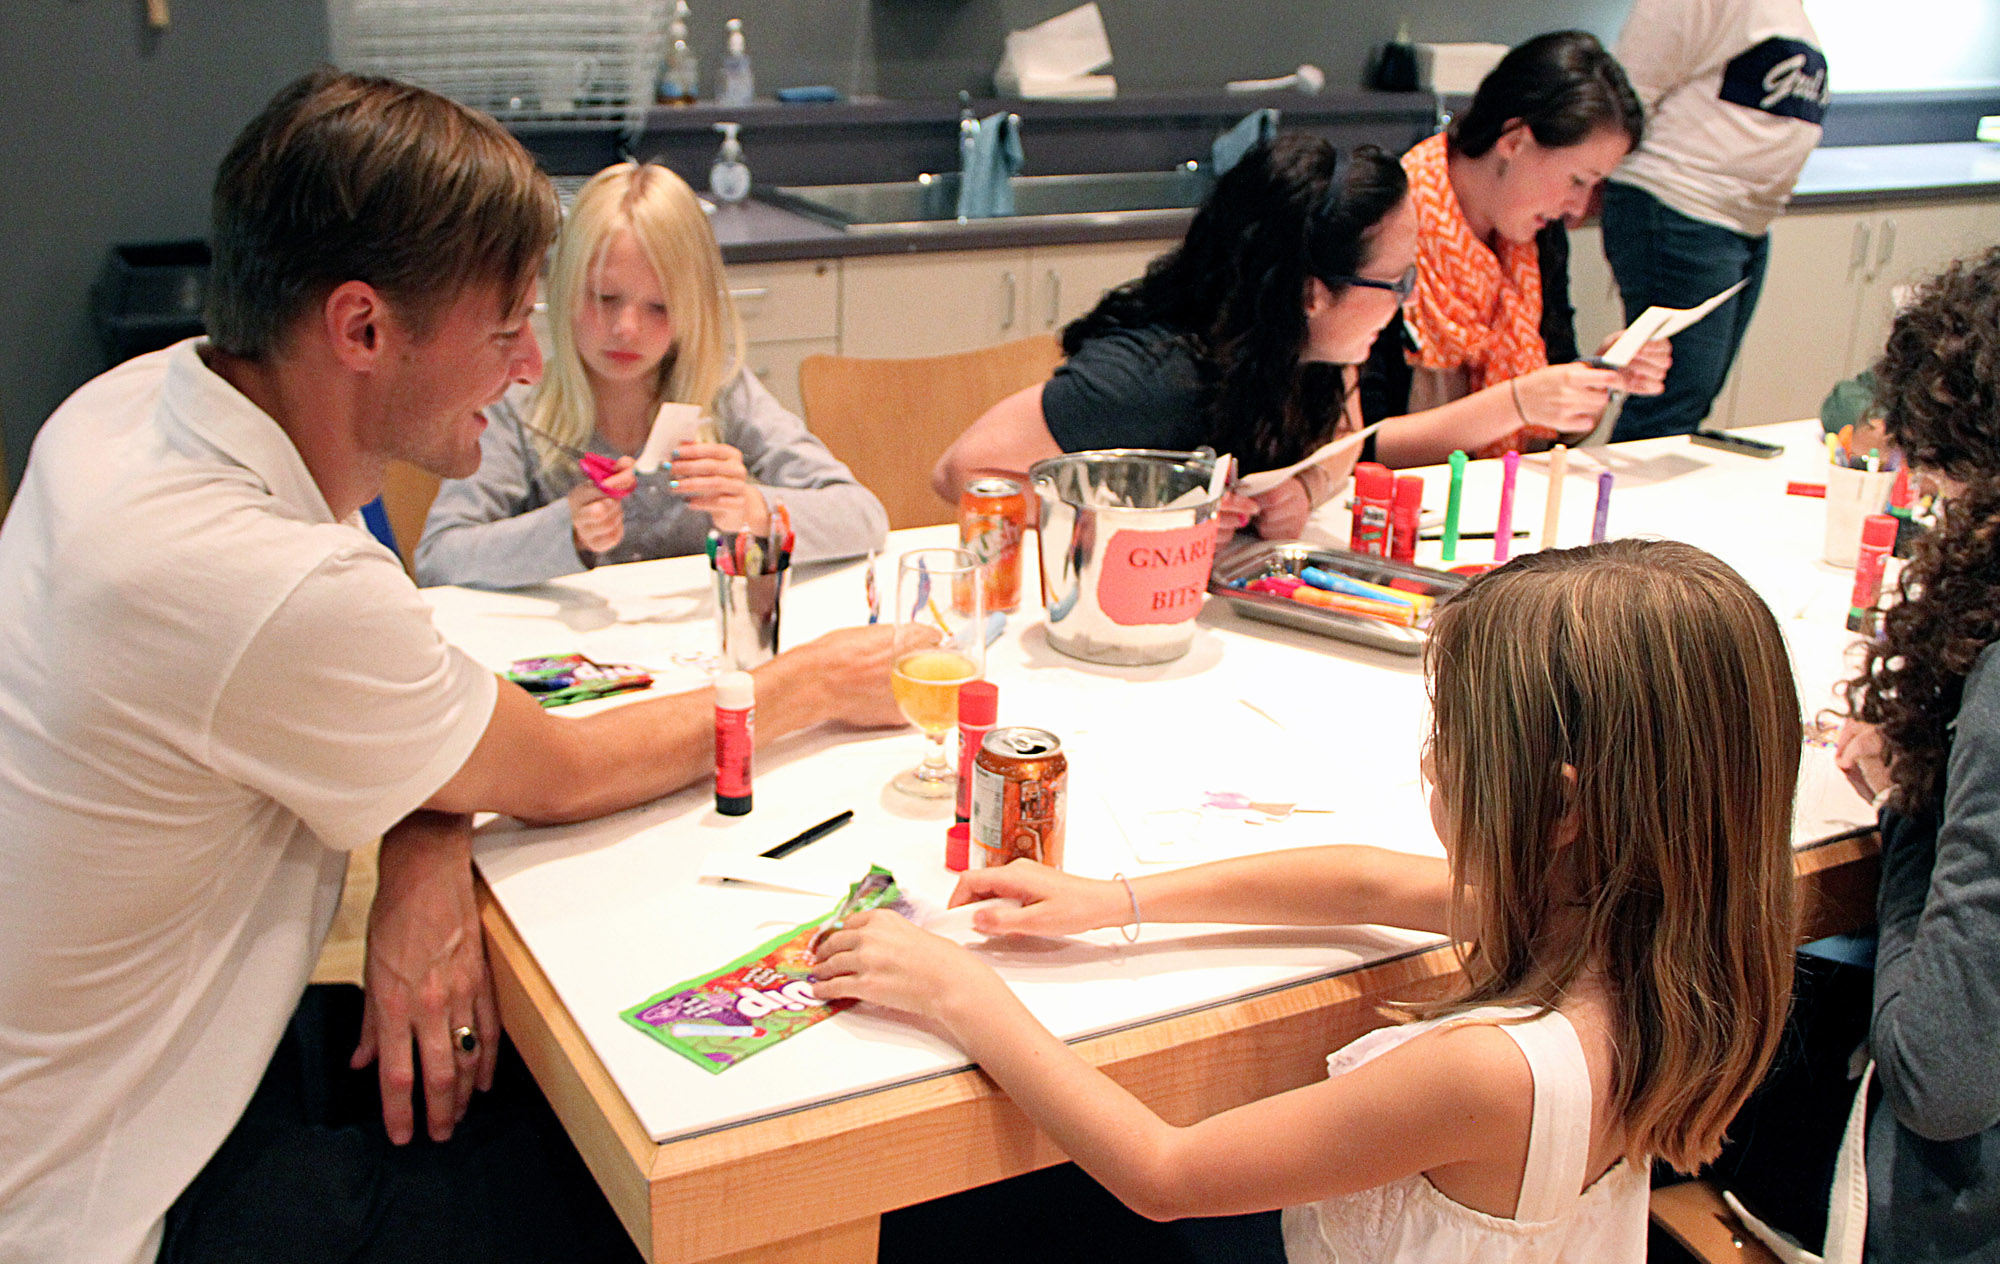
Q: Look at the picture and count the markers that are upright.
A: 4